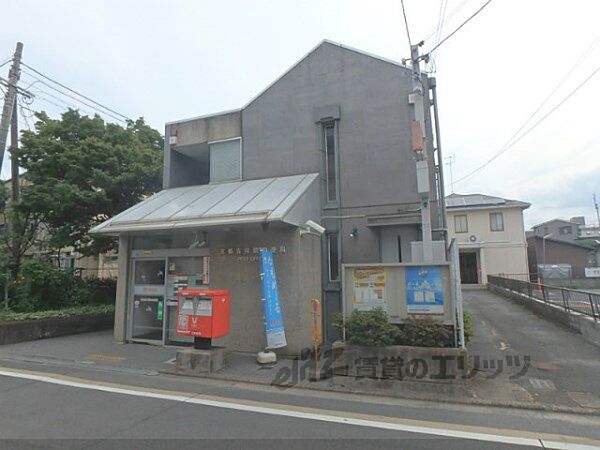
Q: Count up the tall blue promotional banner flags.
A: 1